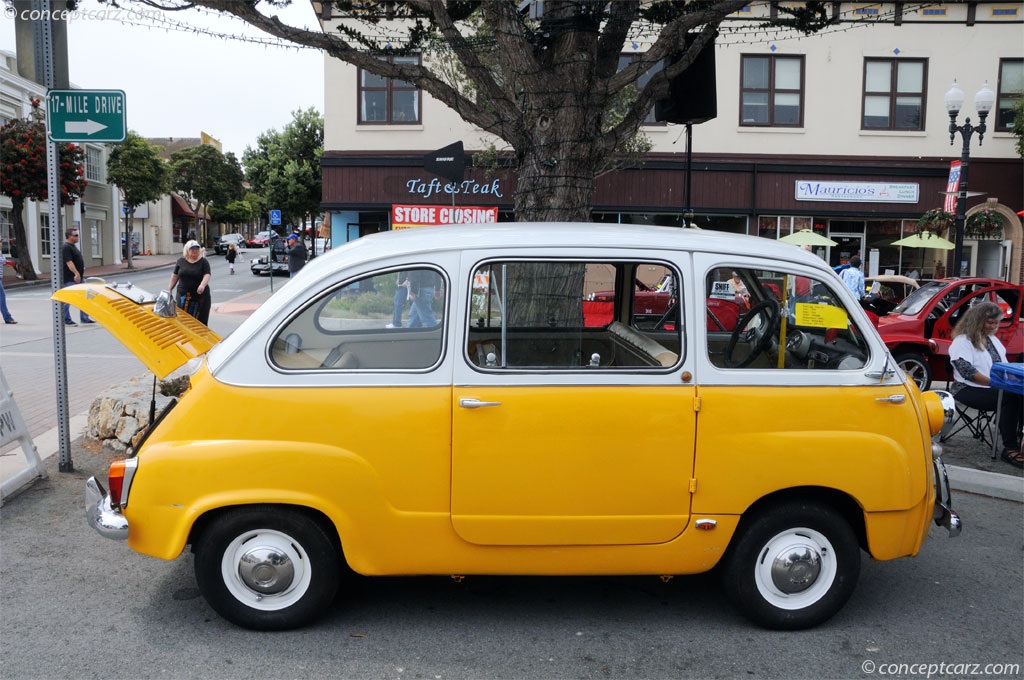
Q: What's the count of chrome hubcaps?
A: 2